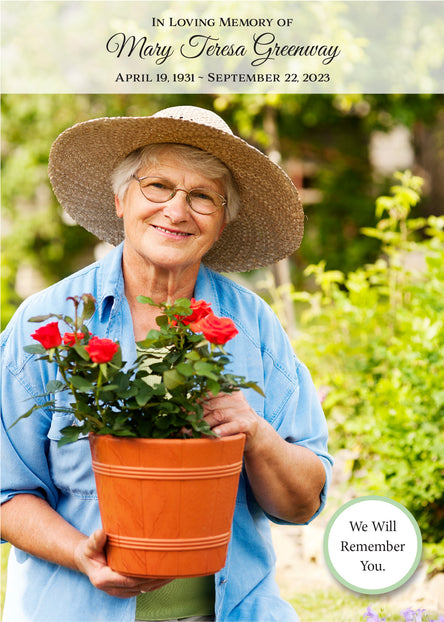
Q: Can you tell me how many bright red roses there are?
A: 5